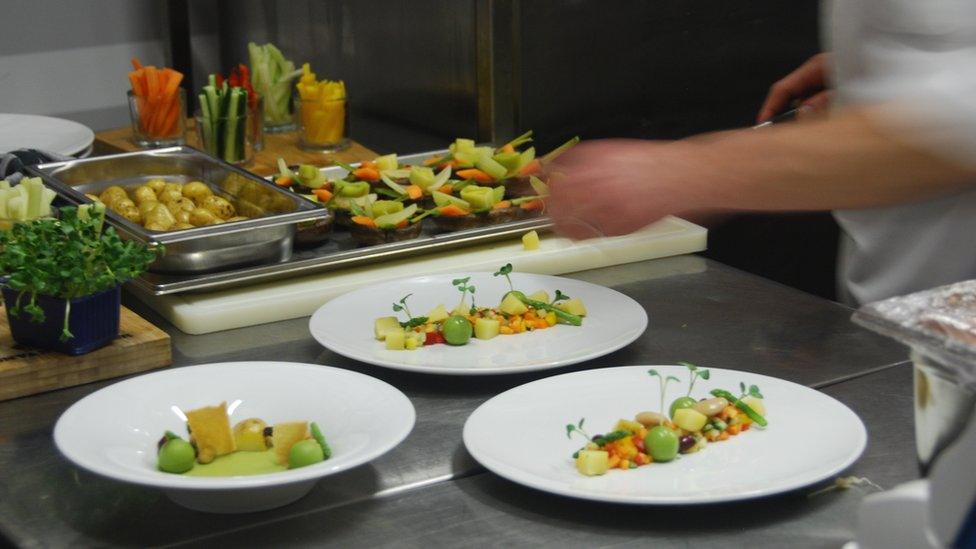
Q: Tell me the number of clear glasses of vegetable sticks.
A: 5